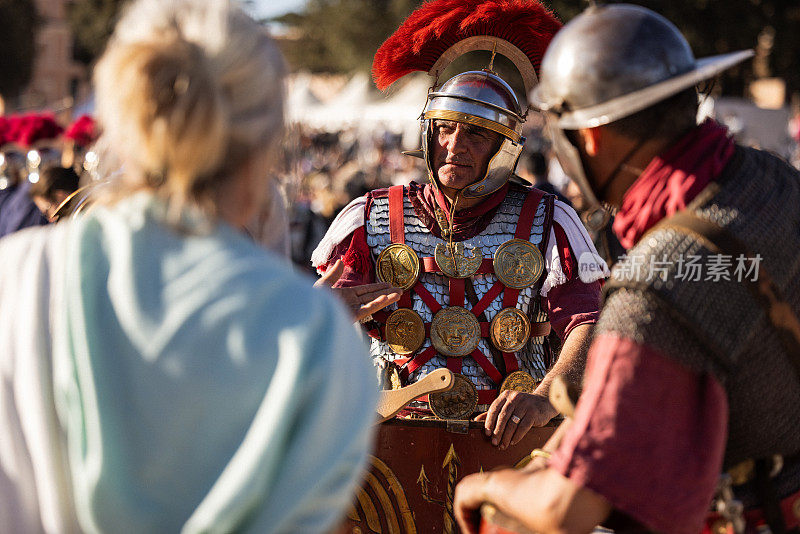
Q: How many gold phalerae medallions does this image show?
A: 8